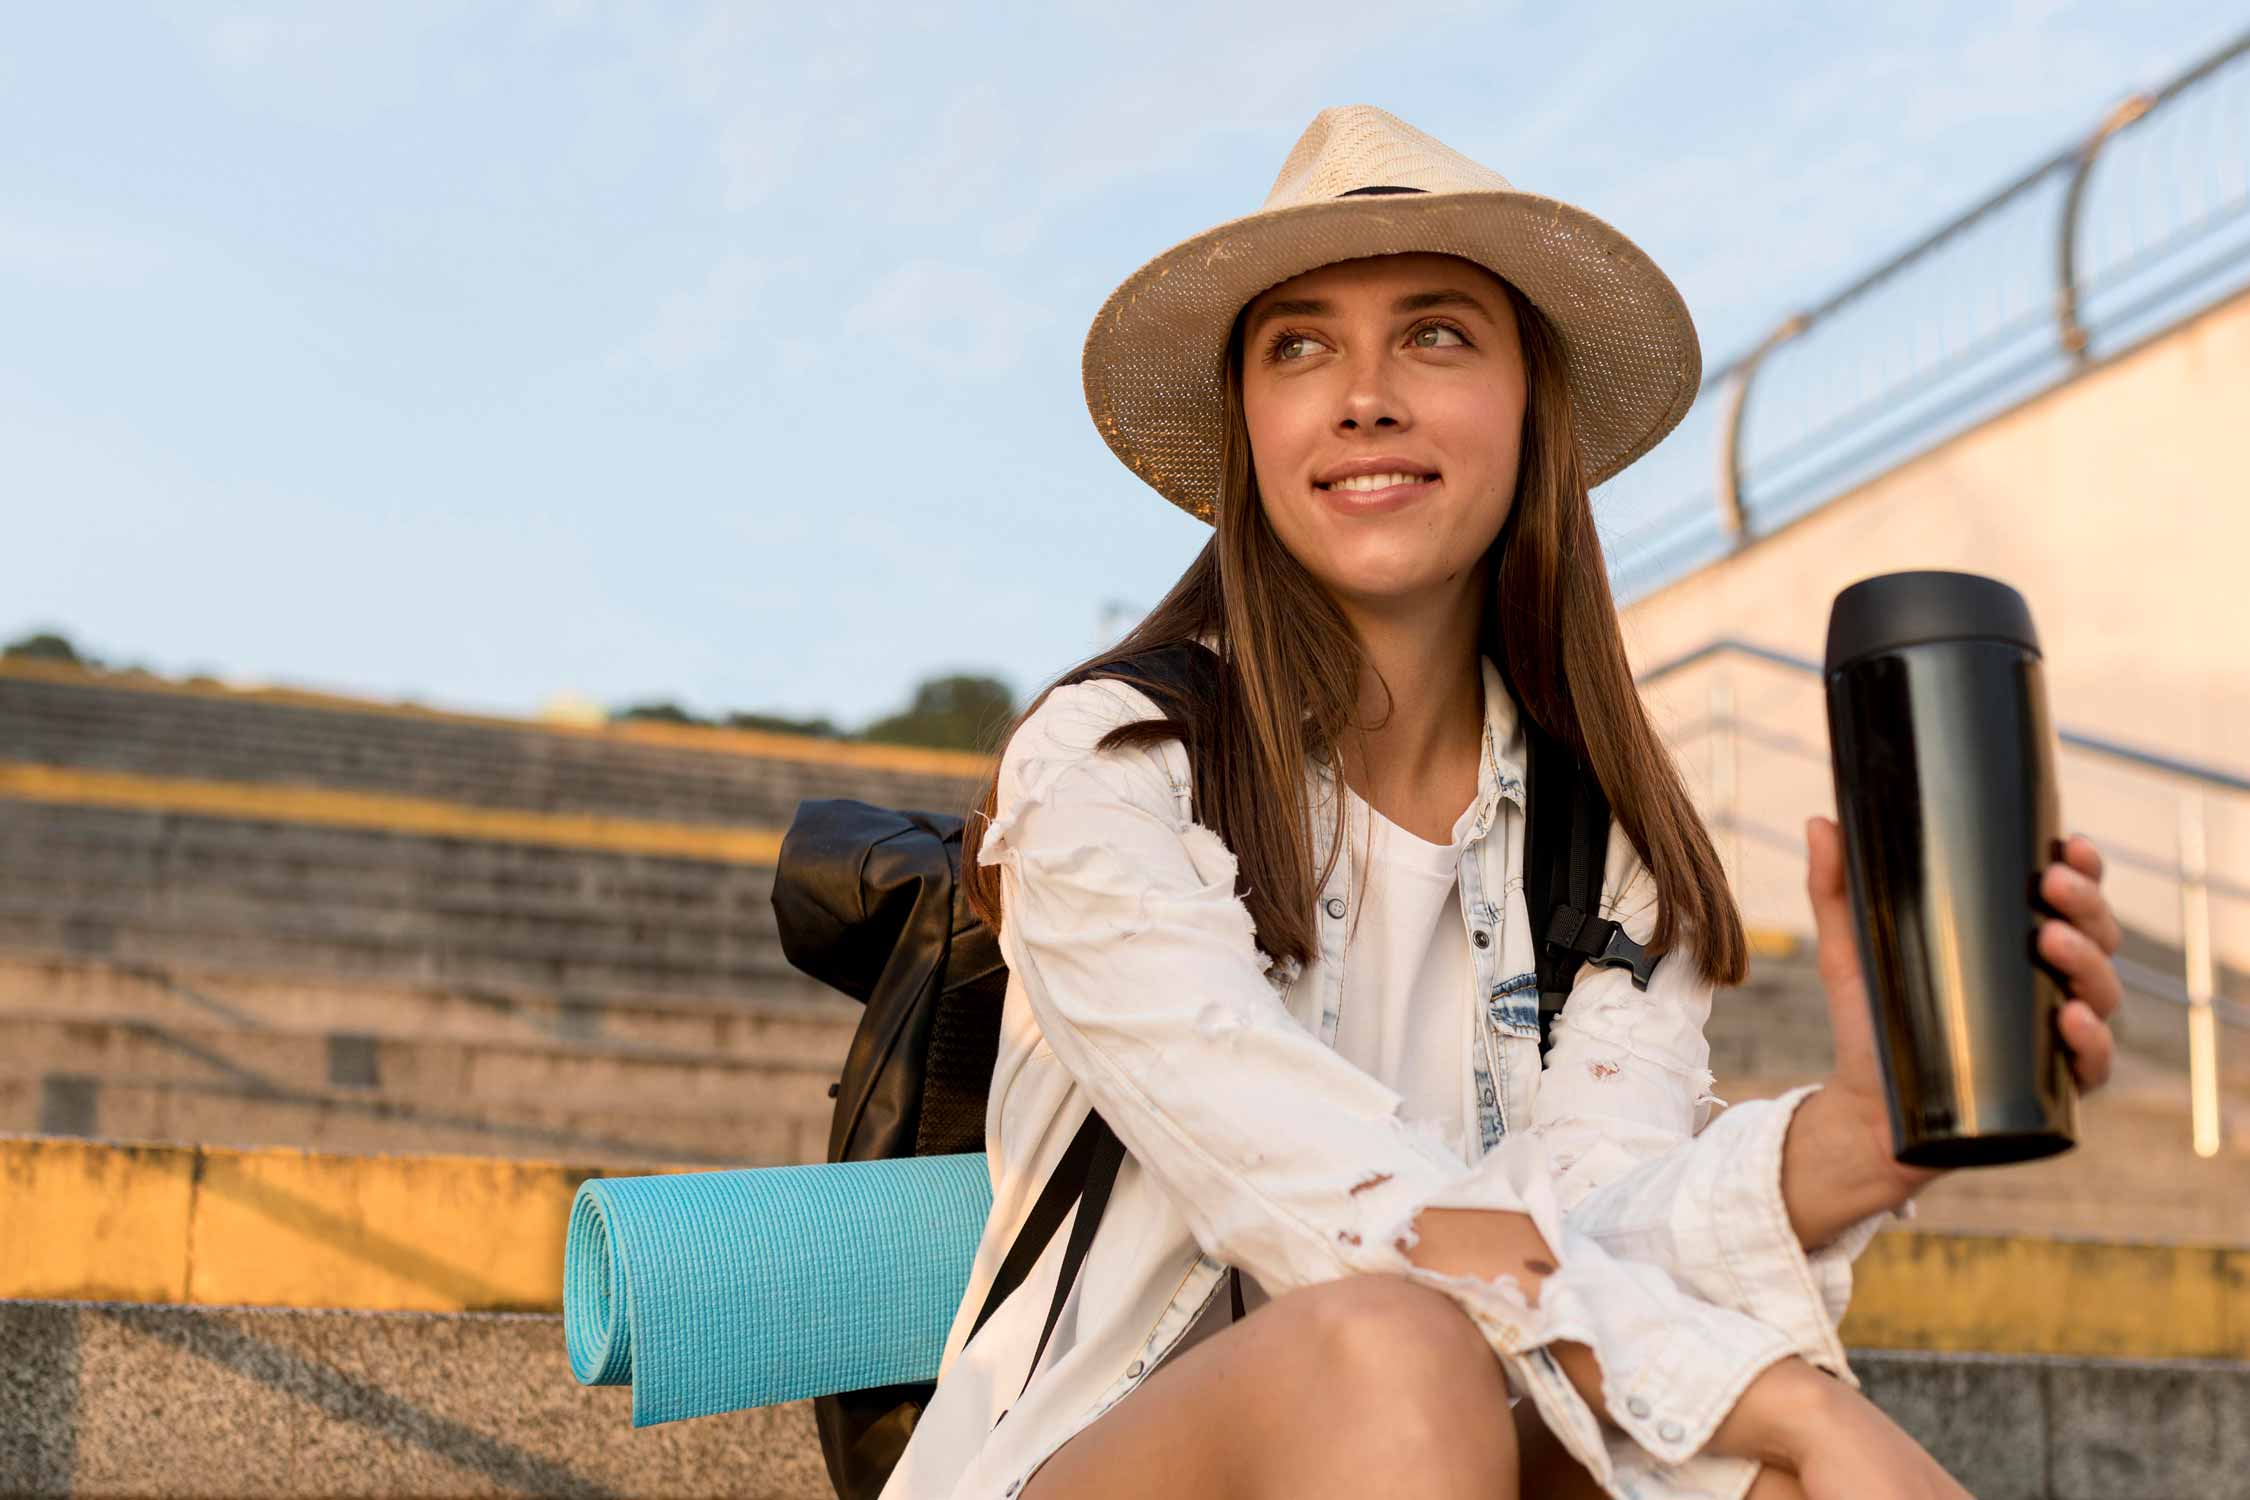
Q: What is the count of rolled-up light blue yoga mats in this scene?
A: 1